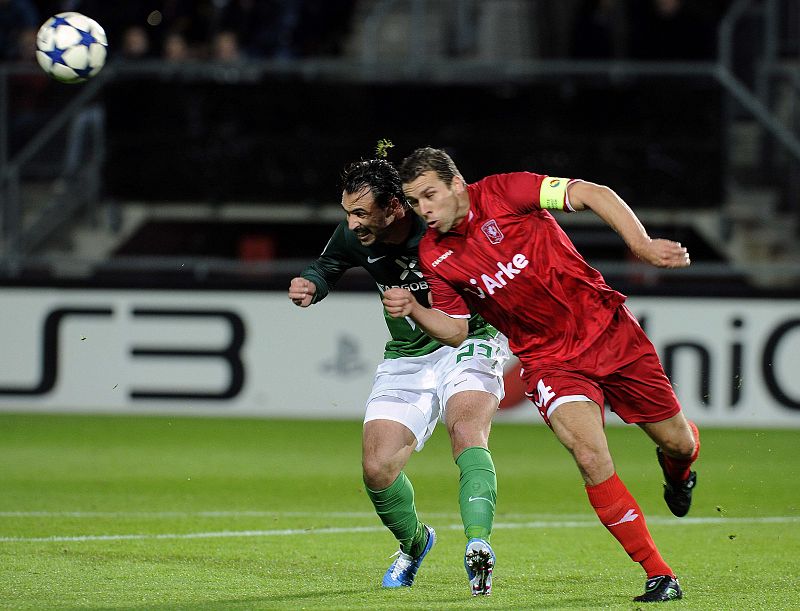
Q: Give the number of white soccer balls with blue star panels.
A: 1